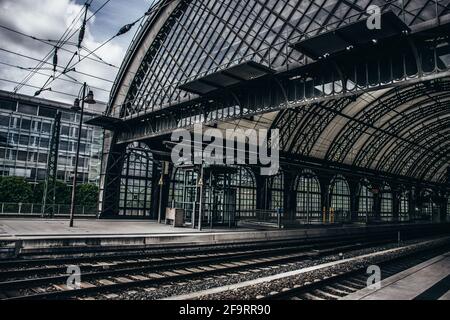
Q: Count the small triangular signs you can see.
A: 2